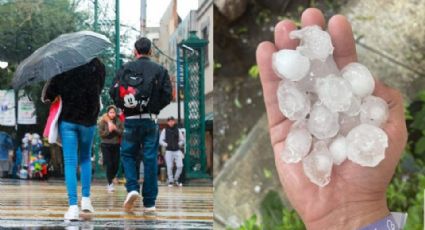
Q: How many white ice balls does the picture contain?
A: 12